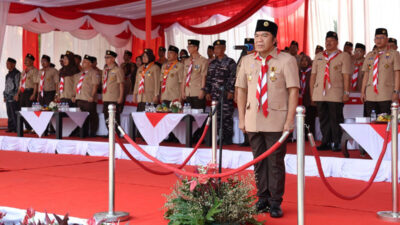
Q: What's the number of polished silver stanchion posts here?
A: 4